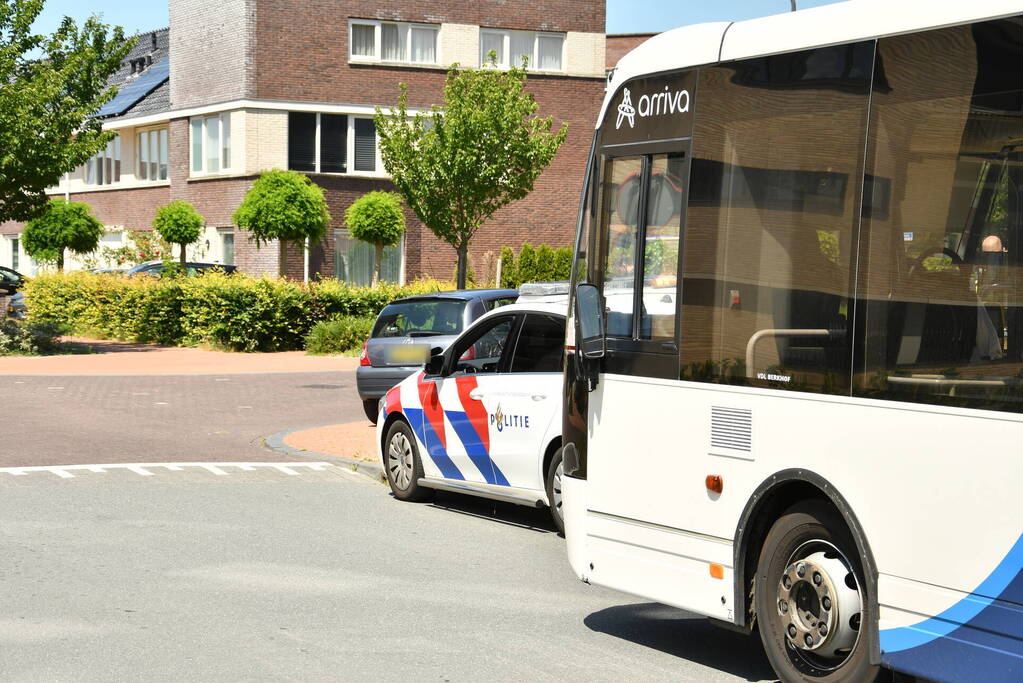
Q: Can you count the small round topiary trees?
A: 4